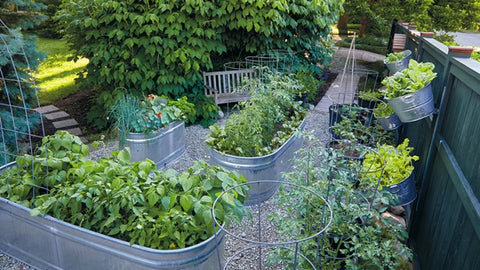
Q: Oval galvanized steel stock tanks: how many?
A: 3